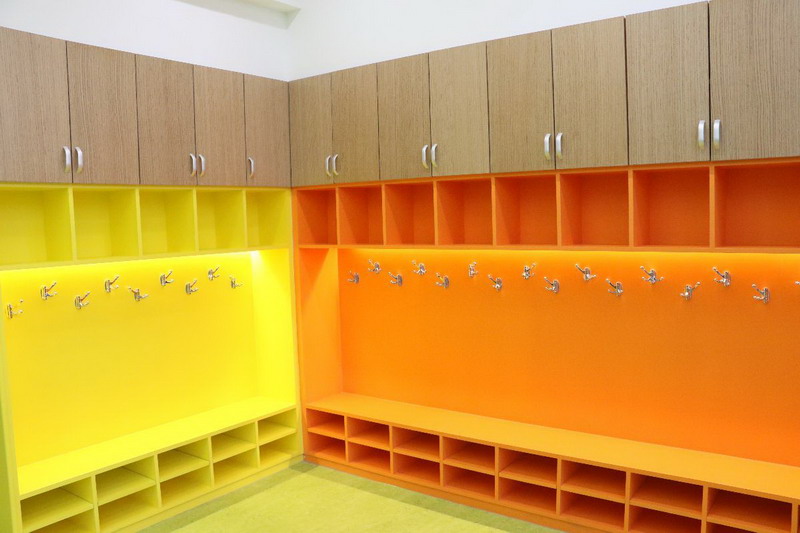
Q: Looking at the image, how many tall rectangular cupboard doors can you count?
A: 13